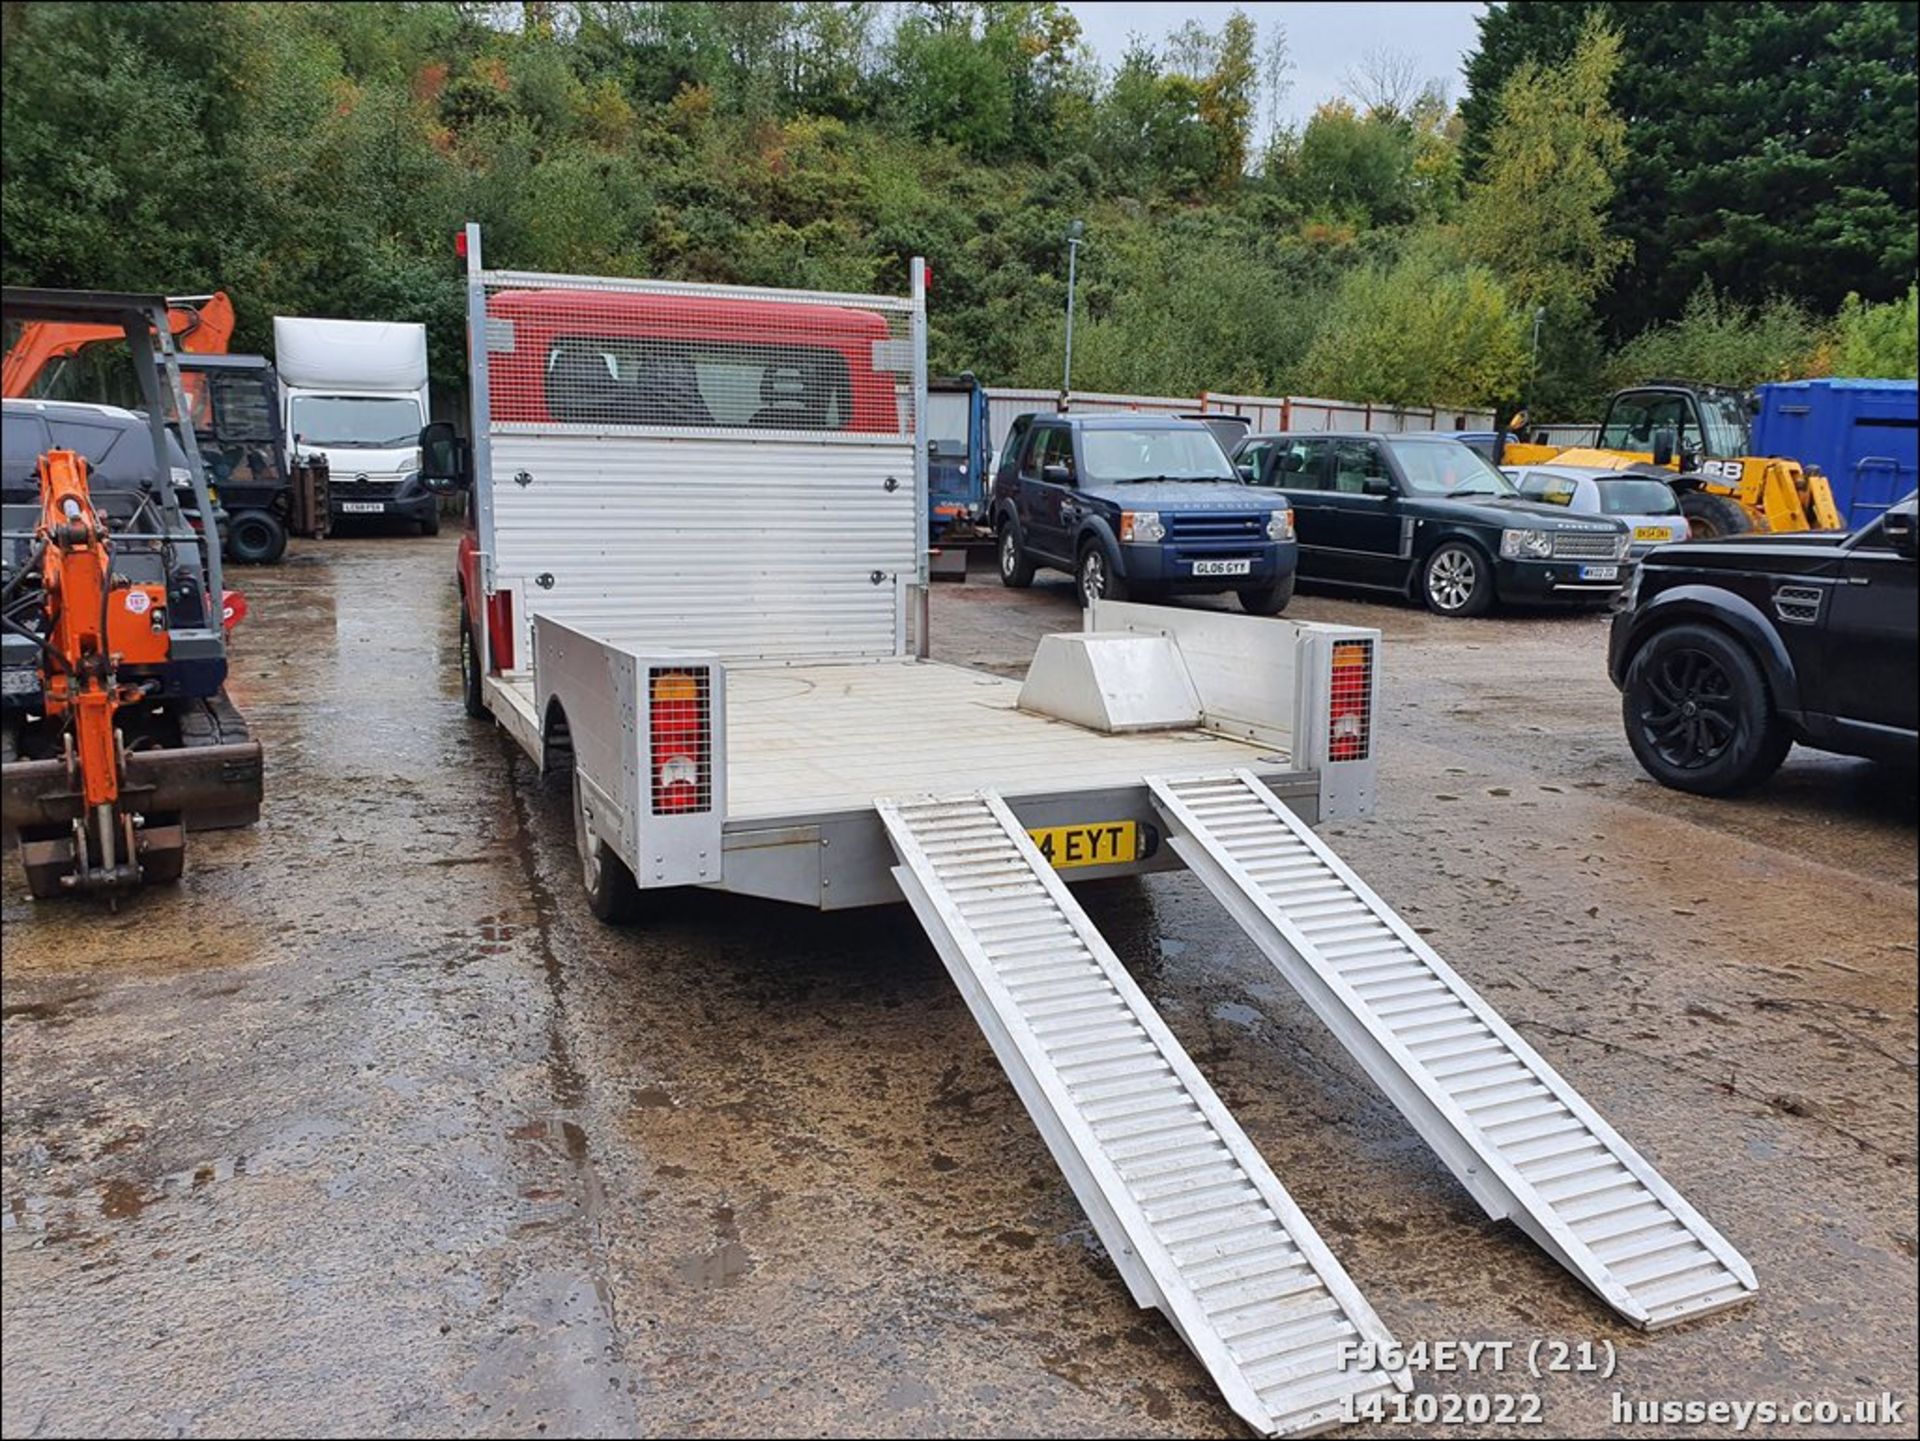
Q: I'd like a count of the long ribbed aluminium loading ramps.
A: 2